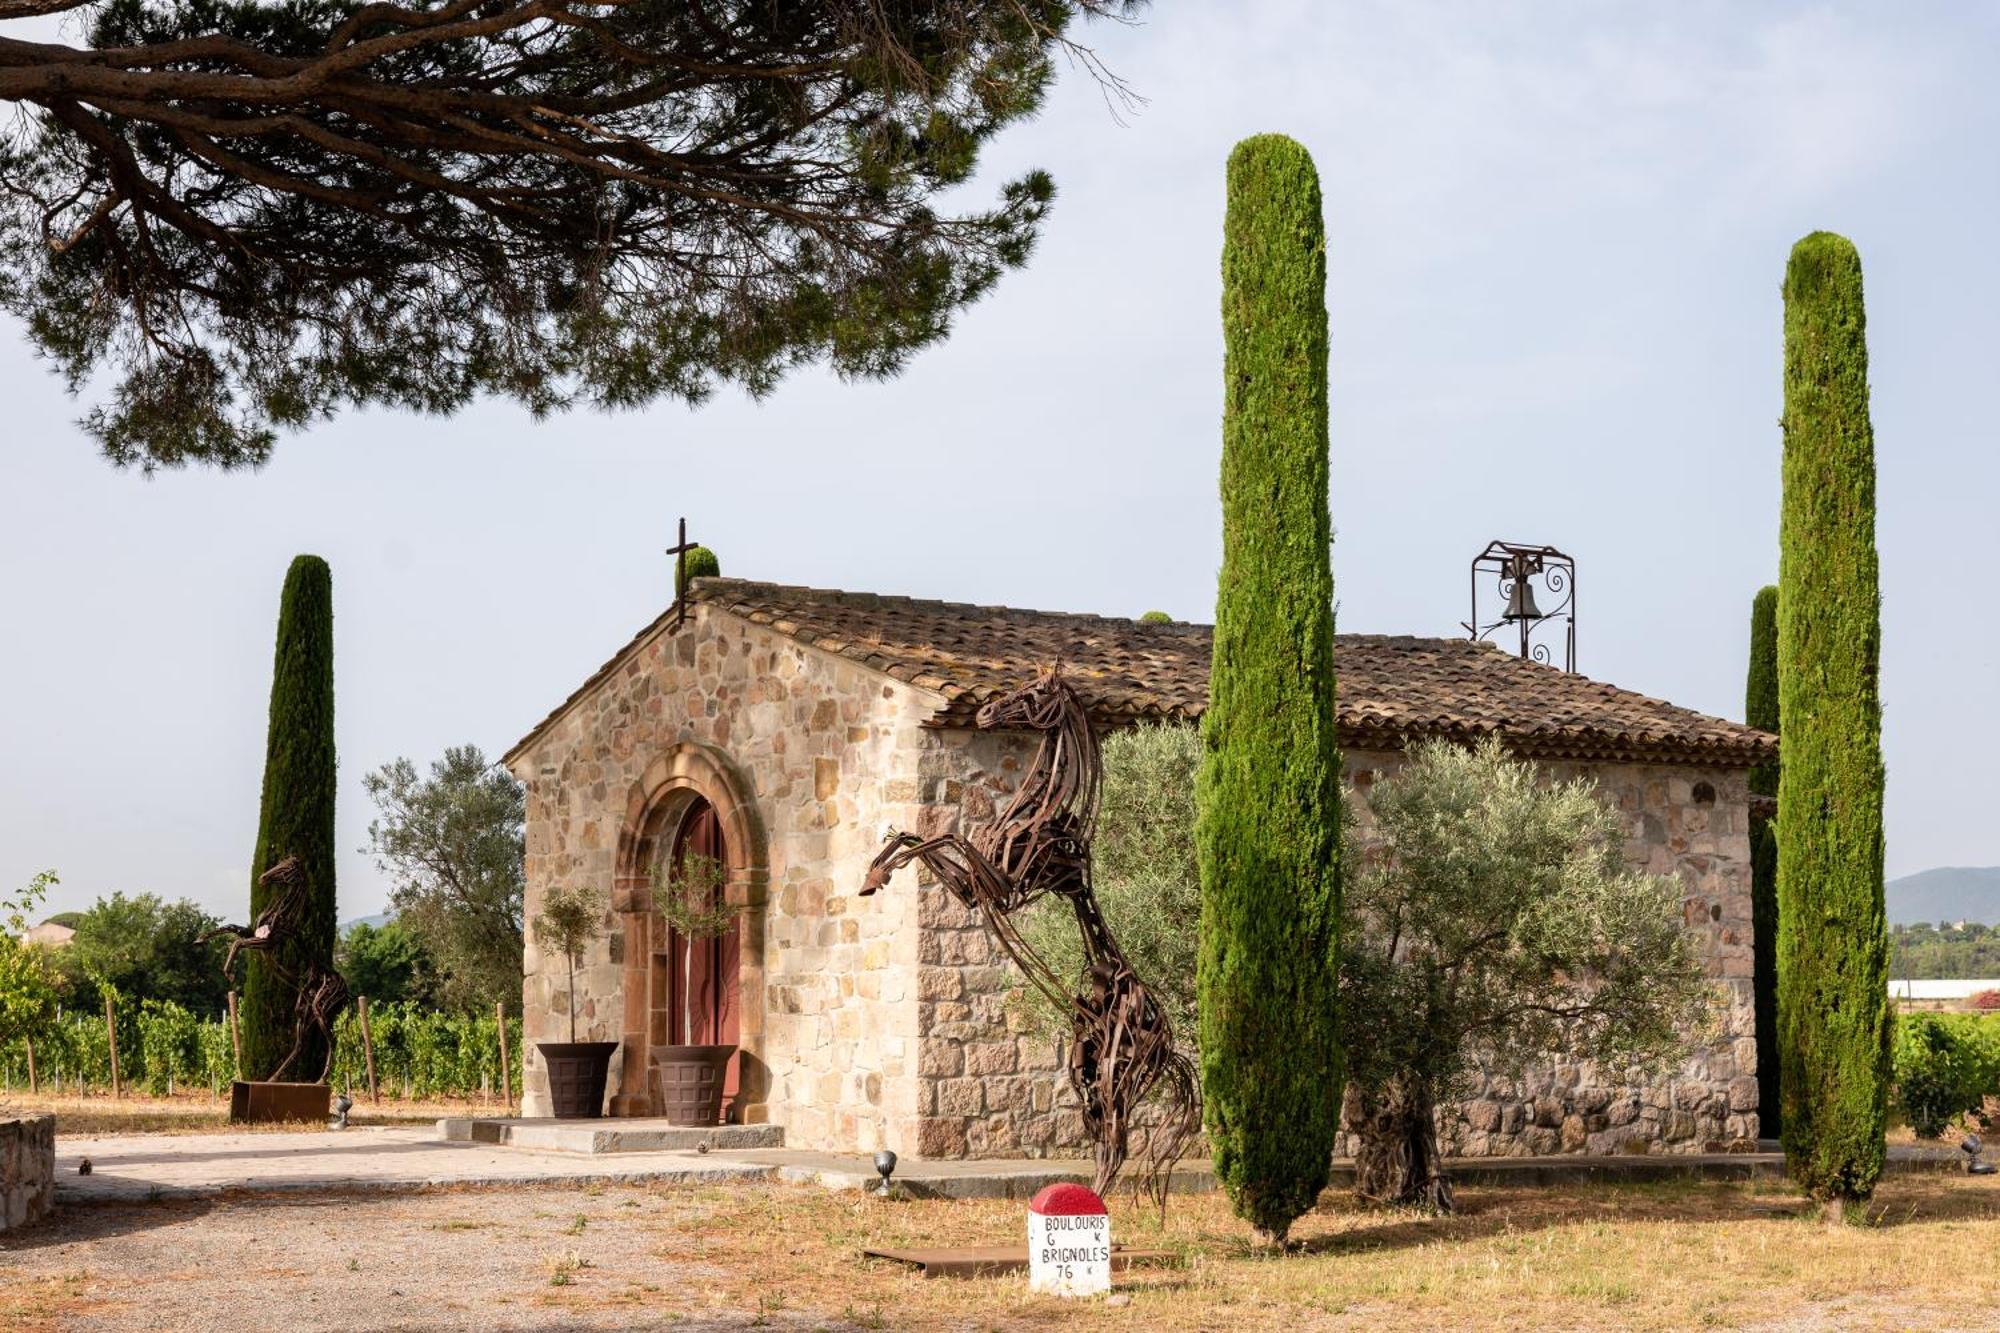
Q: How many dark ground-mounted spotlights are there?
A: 3